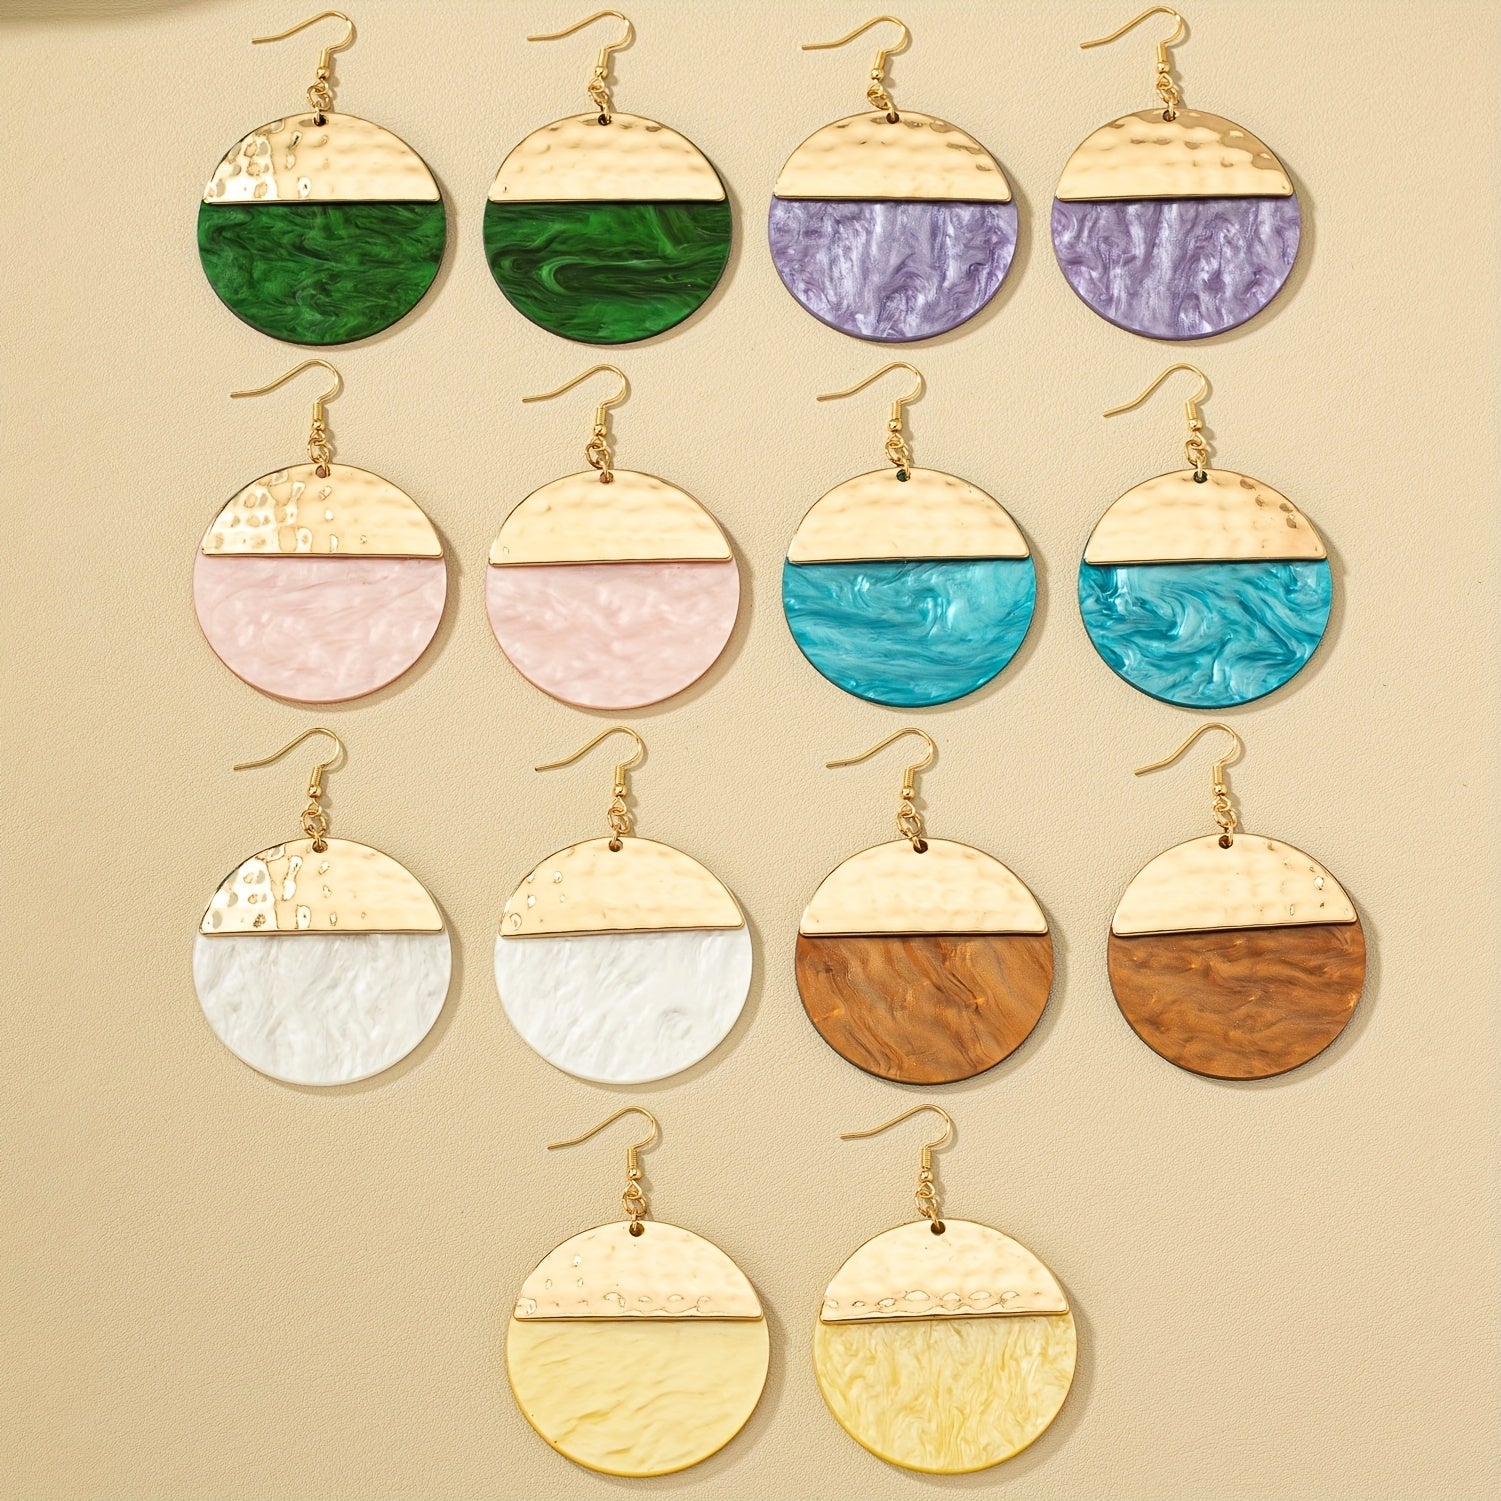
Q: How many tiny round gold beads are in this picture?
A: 14